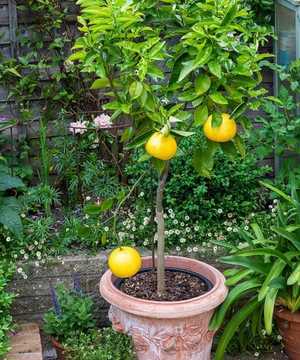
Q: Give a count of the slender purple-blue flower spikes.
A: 2